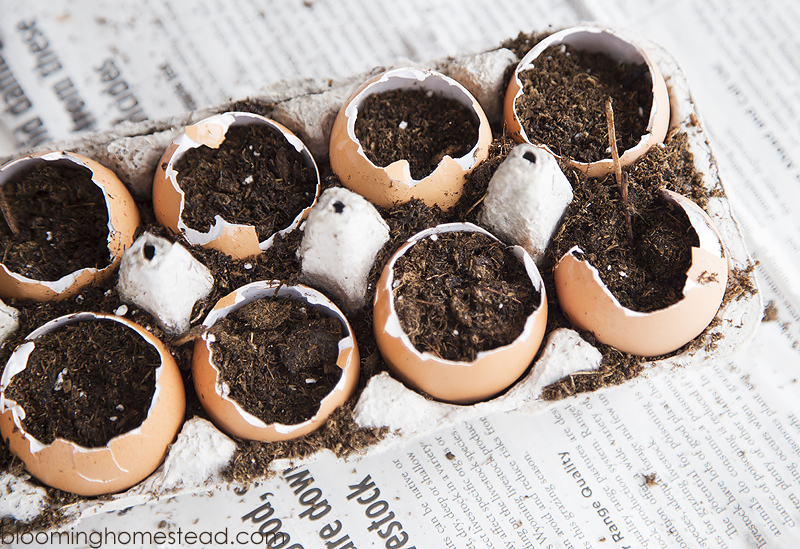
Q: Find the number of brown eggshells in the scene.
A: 8